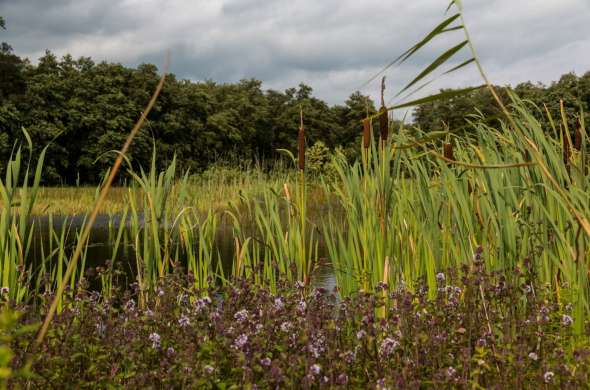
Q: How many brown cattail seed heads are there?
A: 6